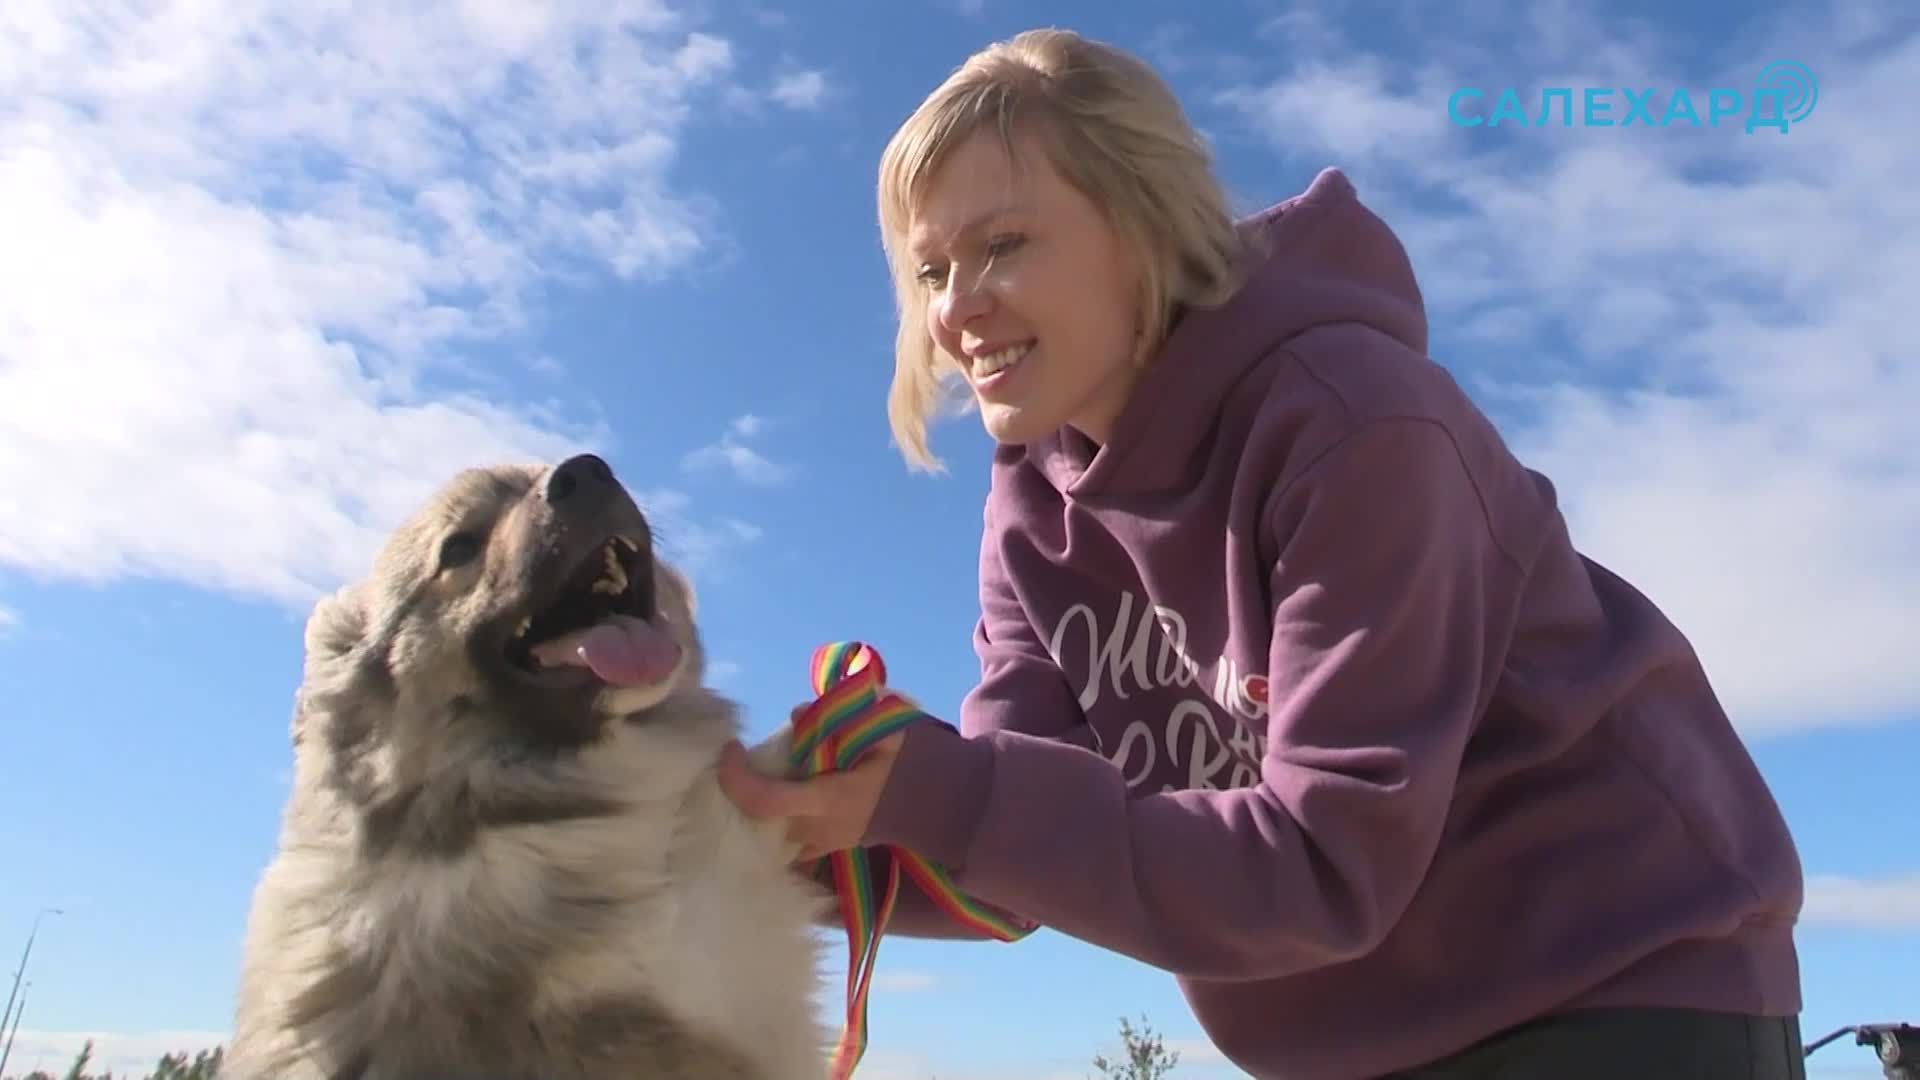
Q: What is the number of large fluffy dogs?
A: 1